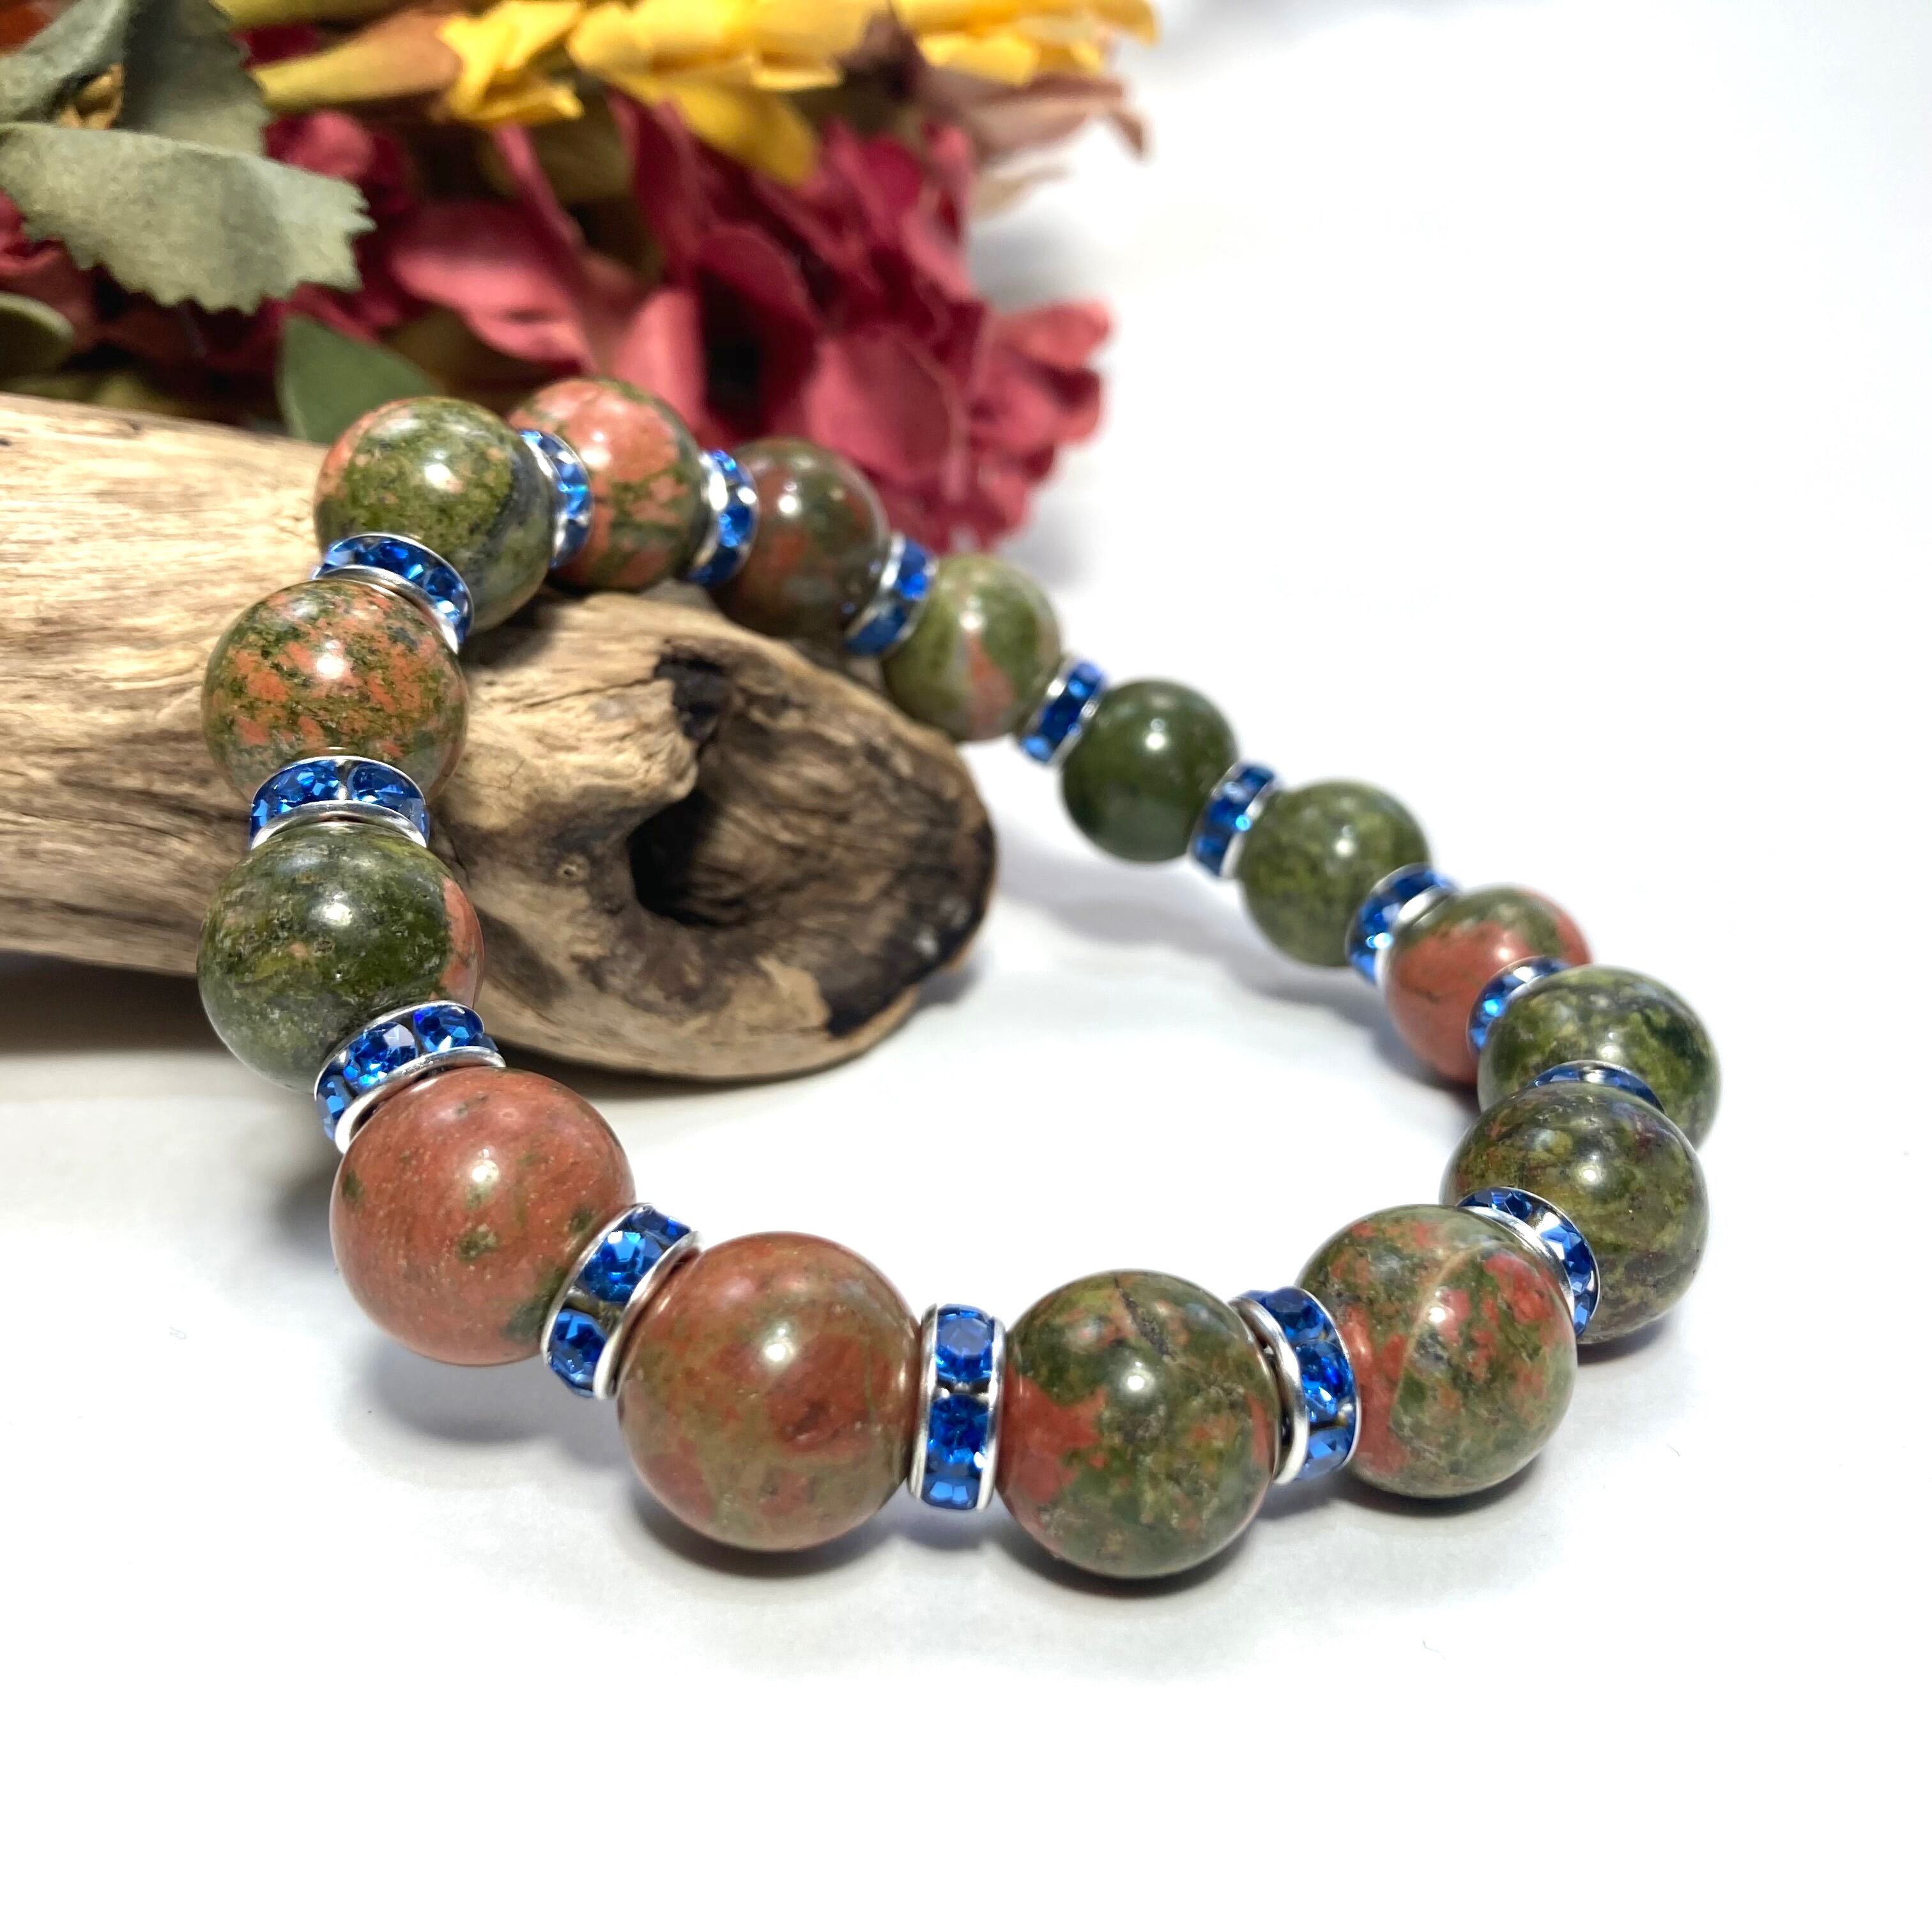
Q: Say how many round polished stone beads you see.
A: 15